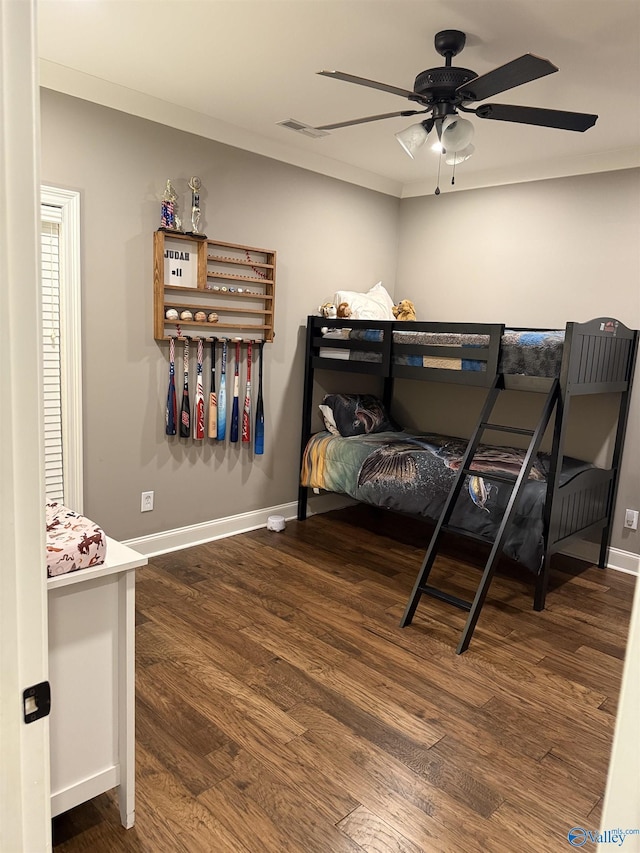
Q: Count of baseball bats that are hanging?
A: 8